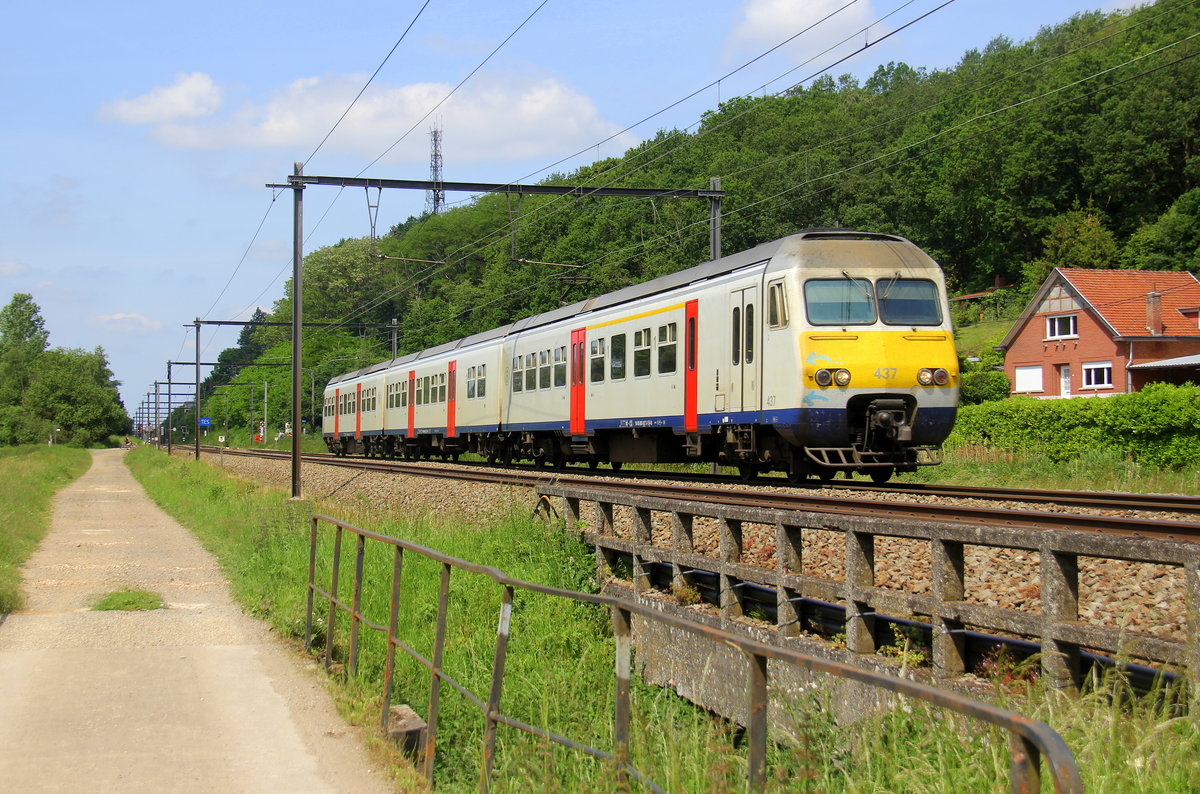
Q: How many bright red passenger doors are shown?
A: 6